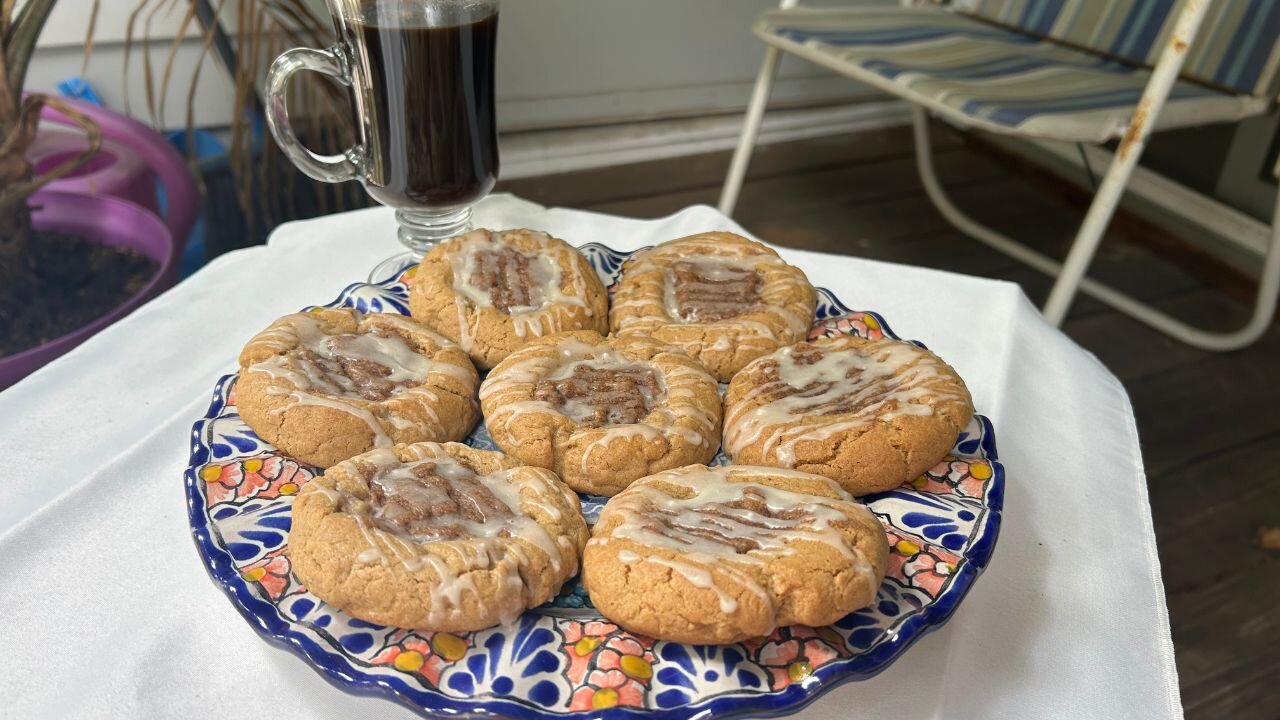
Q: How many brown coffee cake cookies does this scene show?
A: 7